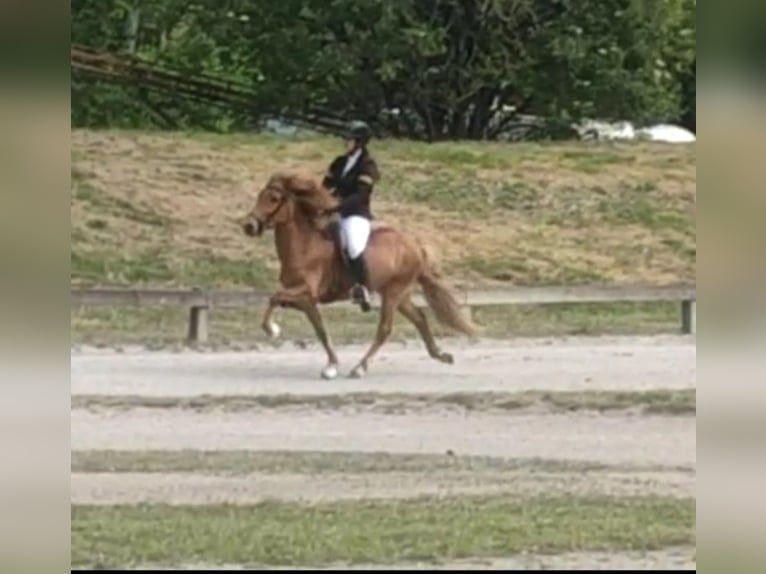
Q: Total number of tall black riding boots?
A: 1